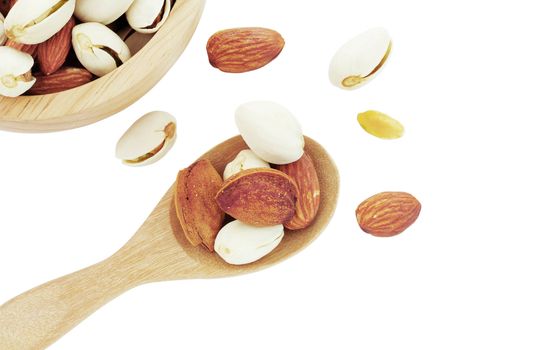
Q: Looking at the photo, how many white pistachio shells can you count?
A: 11